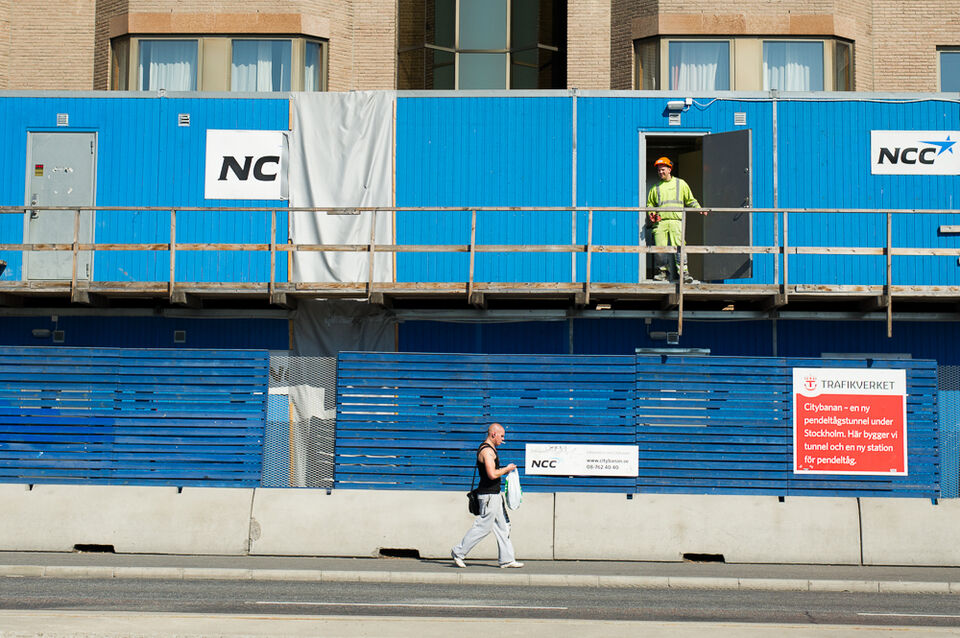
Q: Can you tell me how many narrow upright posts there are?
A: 9